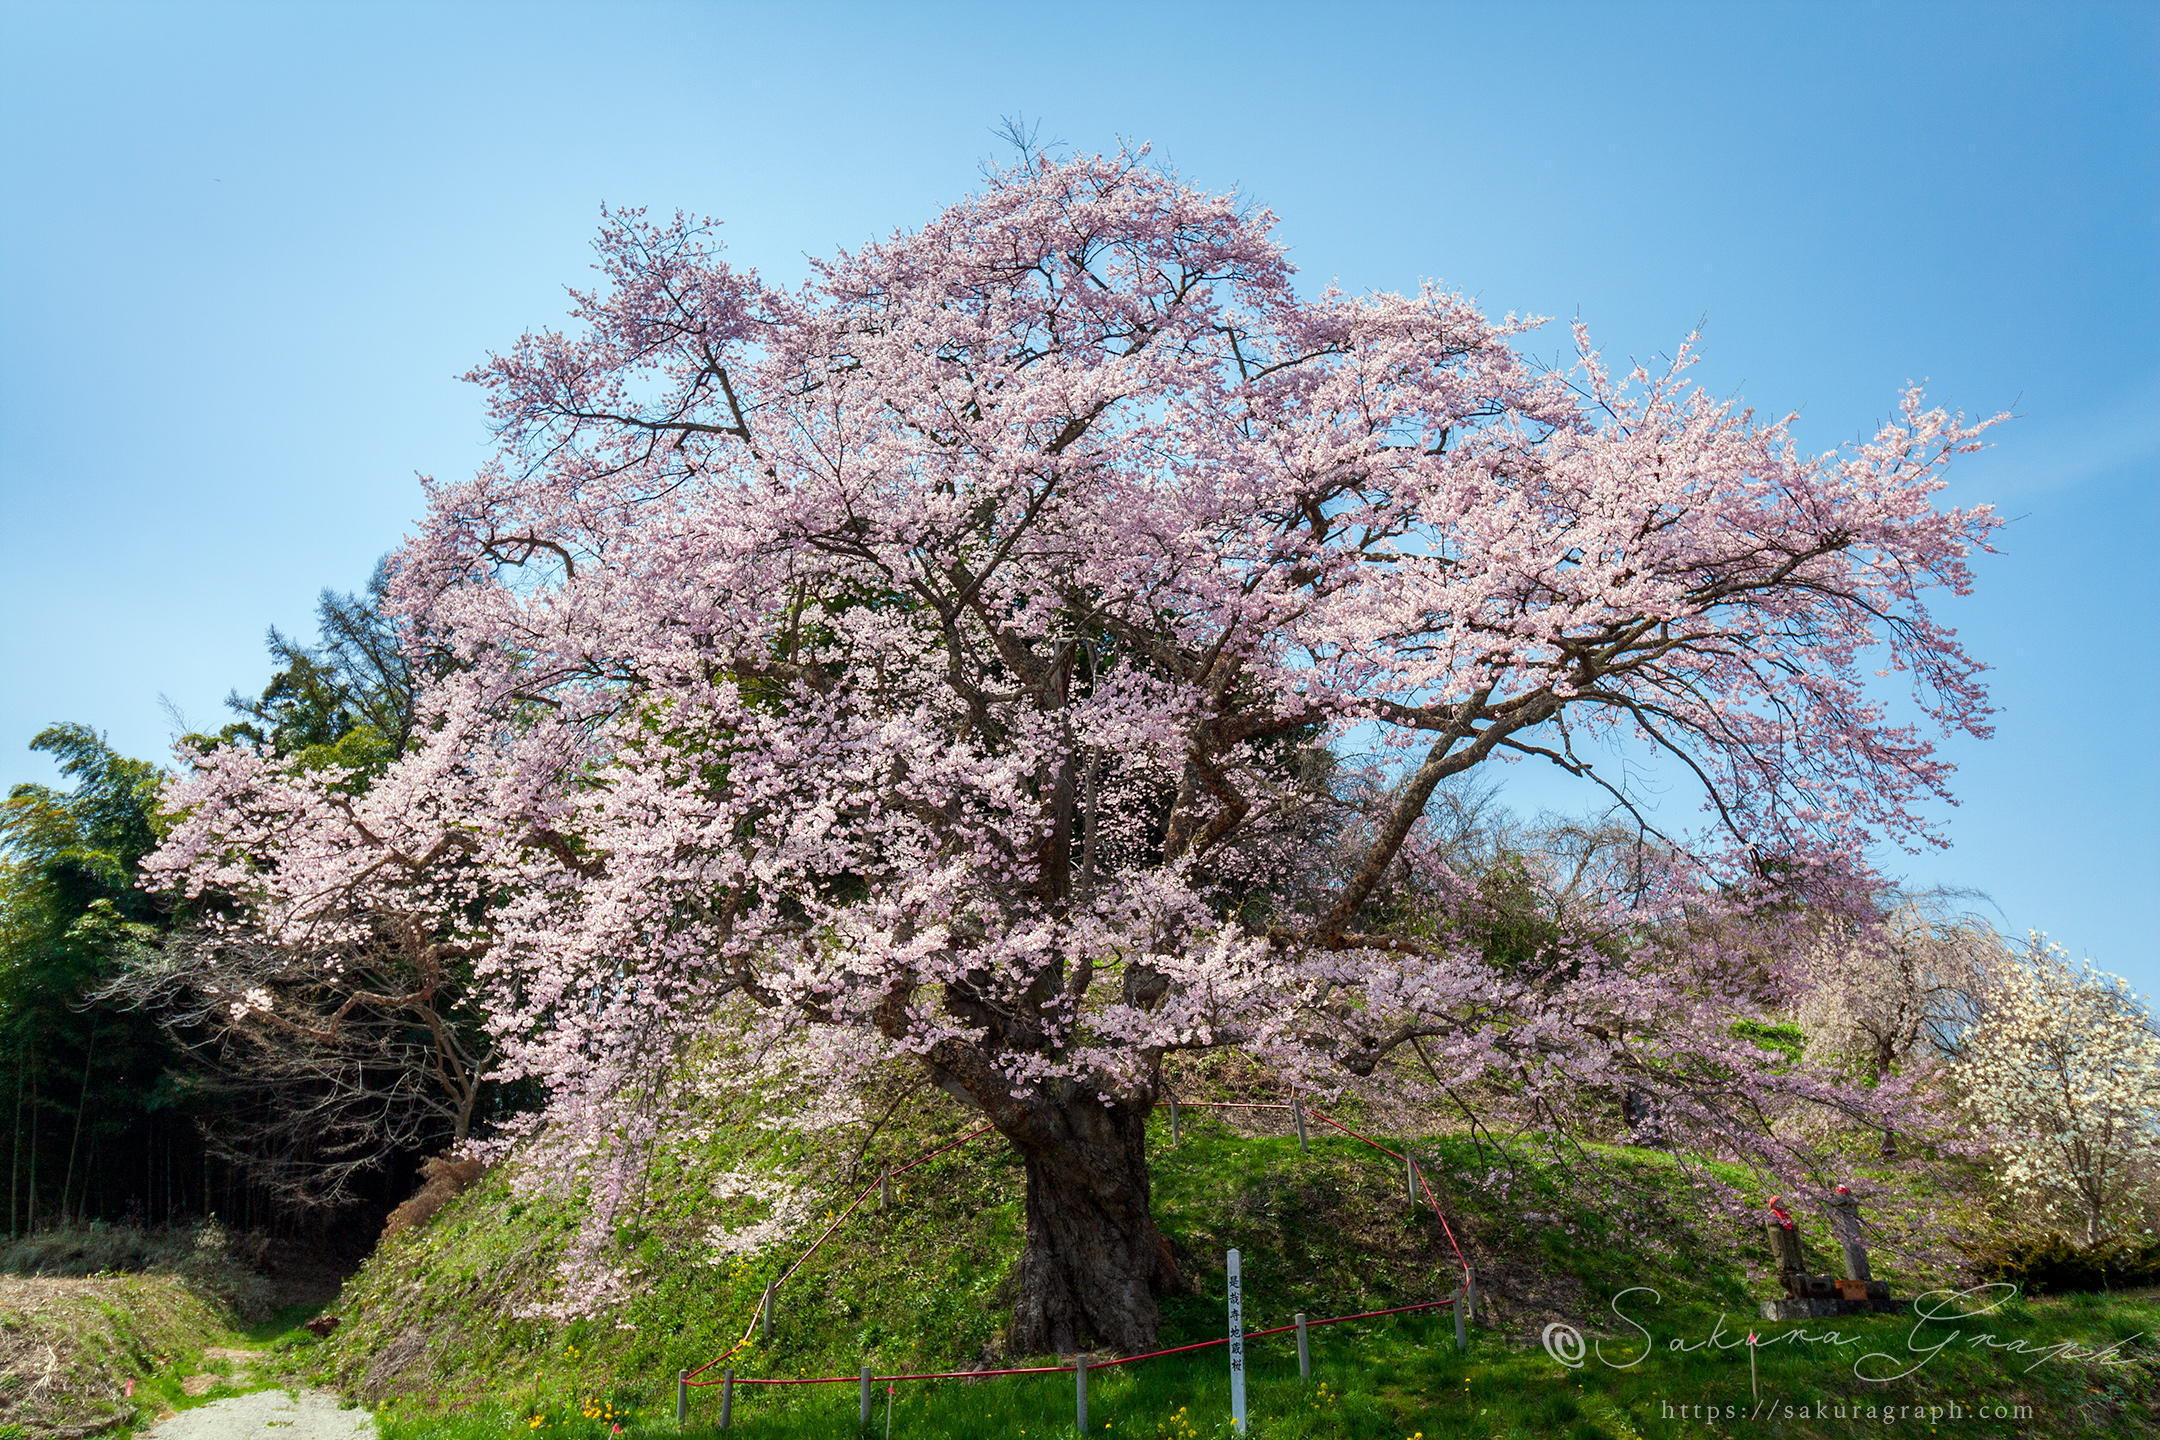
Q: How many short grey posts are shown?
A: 12